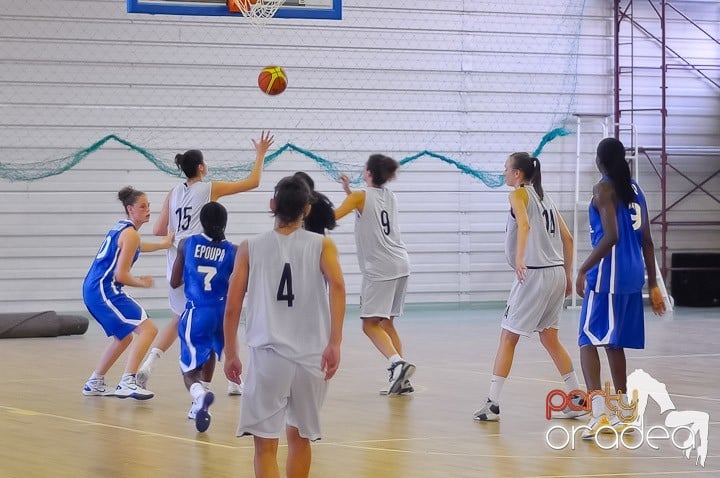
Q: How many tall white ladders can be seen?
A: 1